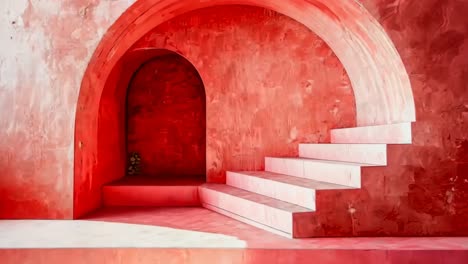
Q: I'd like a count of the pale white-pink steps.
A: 5